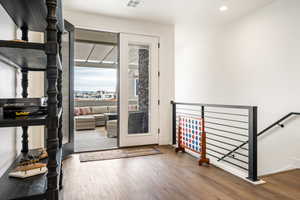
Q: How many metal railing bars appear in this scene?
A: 9